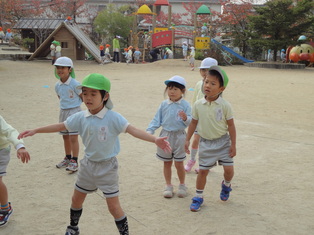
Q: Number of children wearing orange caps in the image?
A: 8